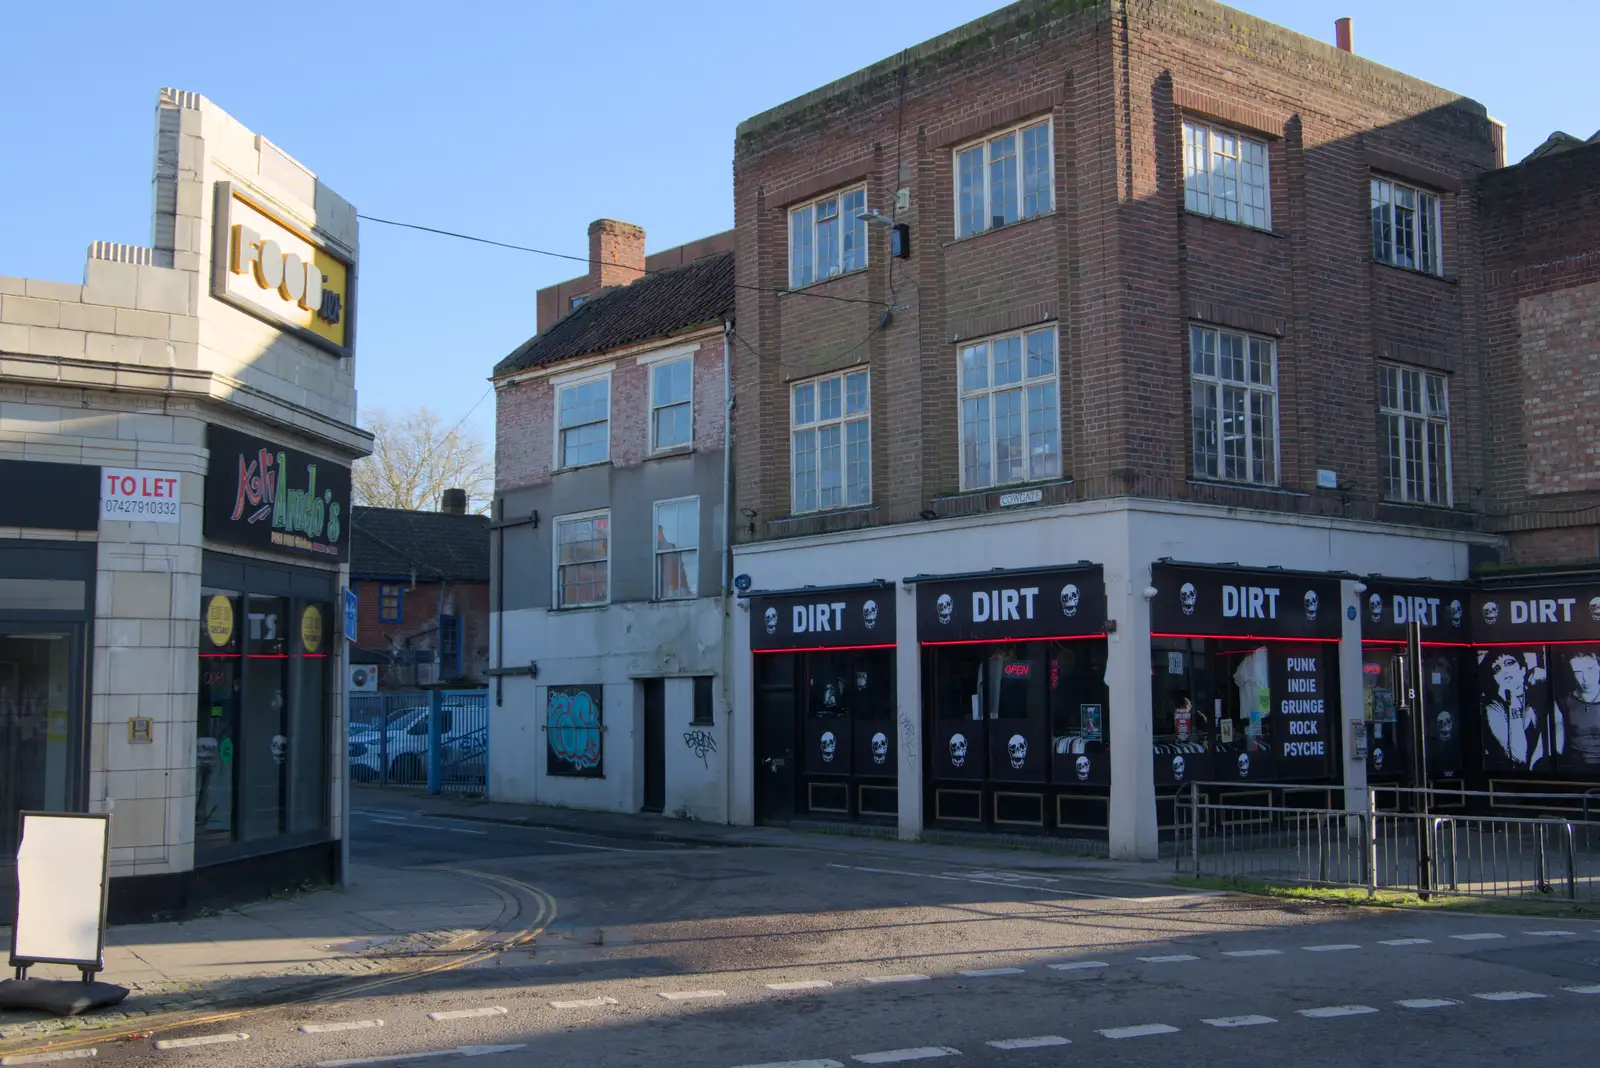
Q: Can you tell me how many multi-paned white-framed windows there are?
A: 12